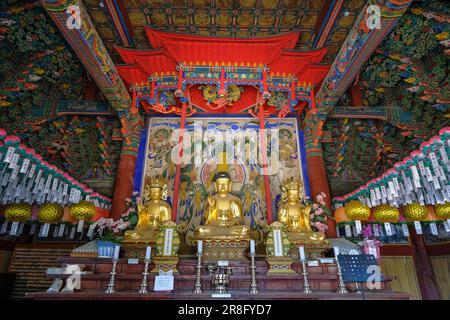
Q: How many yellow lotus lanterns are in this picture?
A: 7